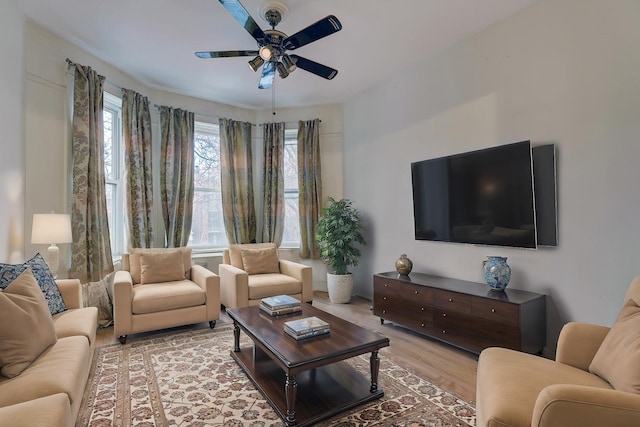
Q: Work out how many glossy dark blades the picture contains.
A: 5